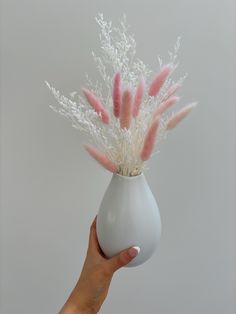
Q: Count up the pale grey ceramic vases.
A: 1